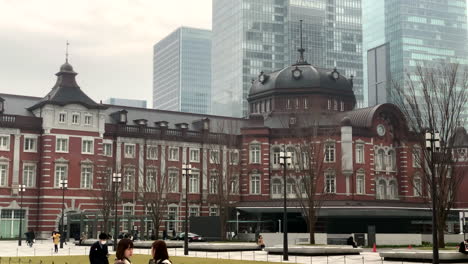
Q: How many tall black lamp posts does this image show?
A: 6